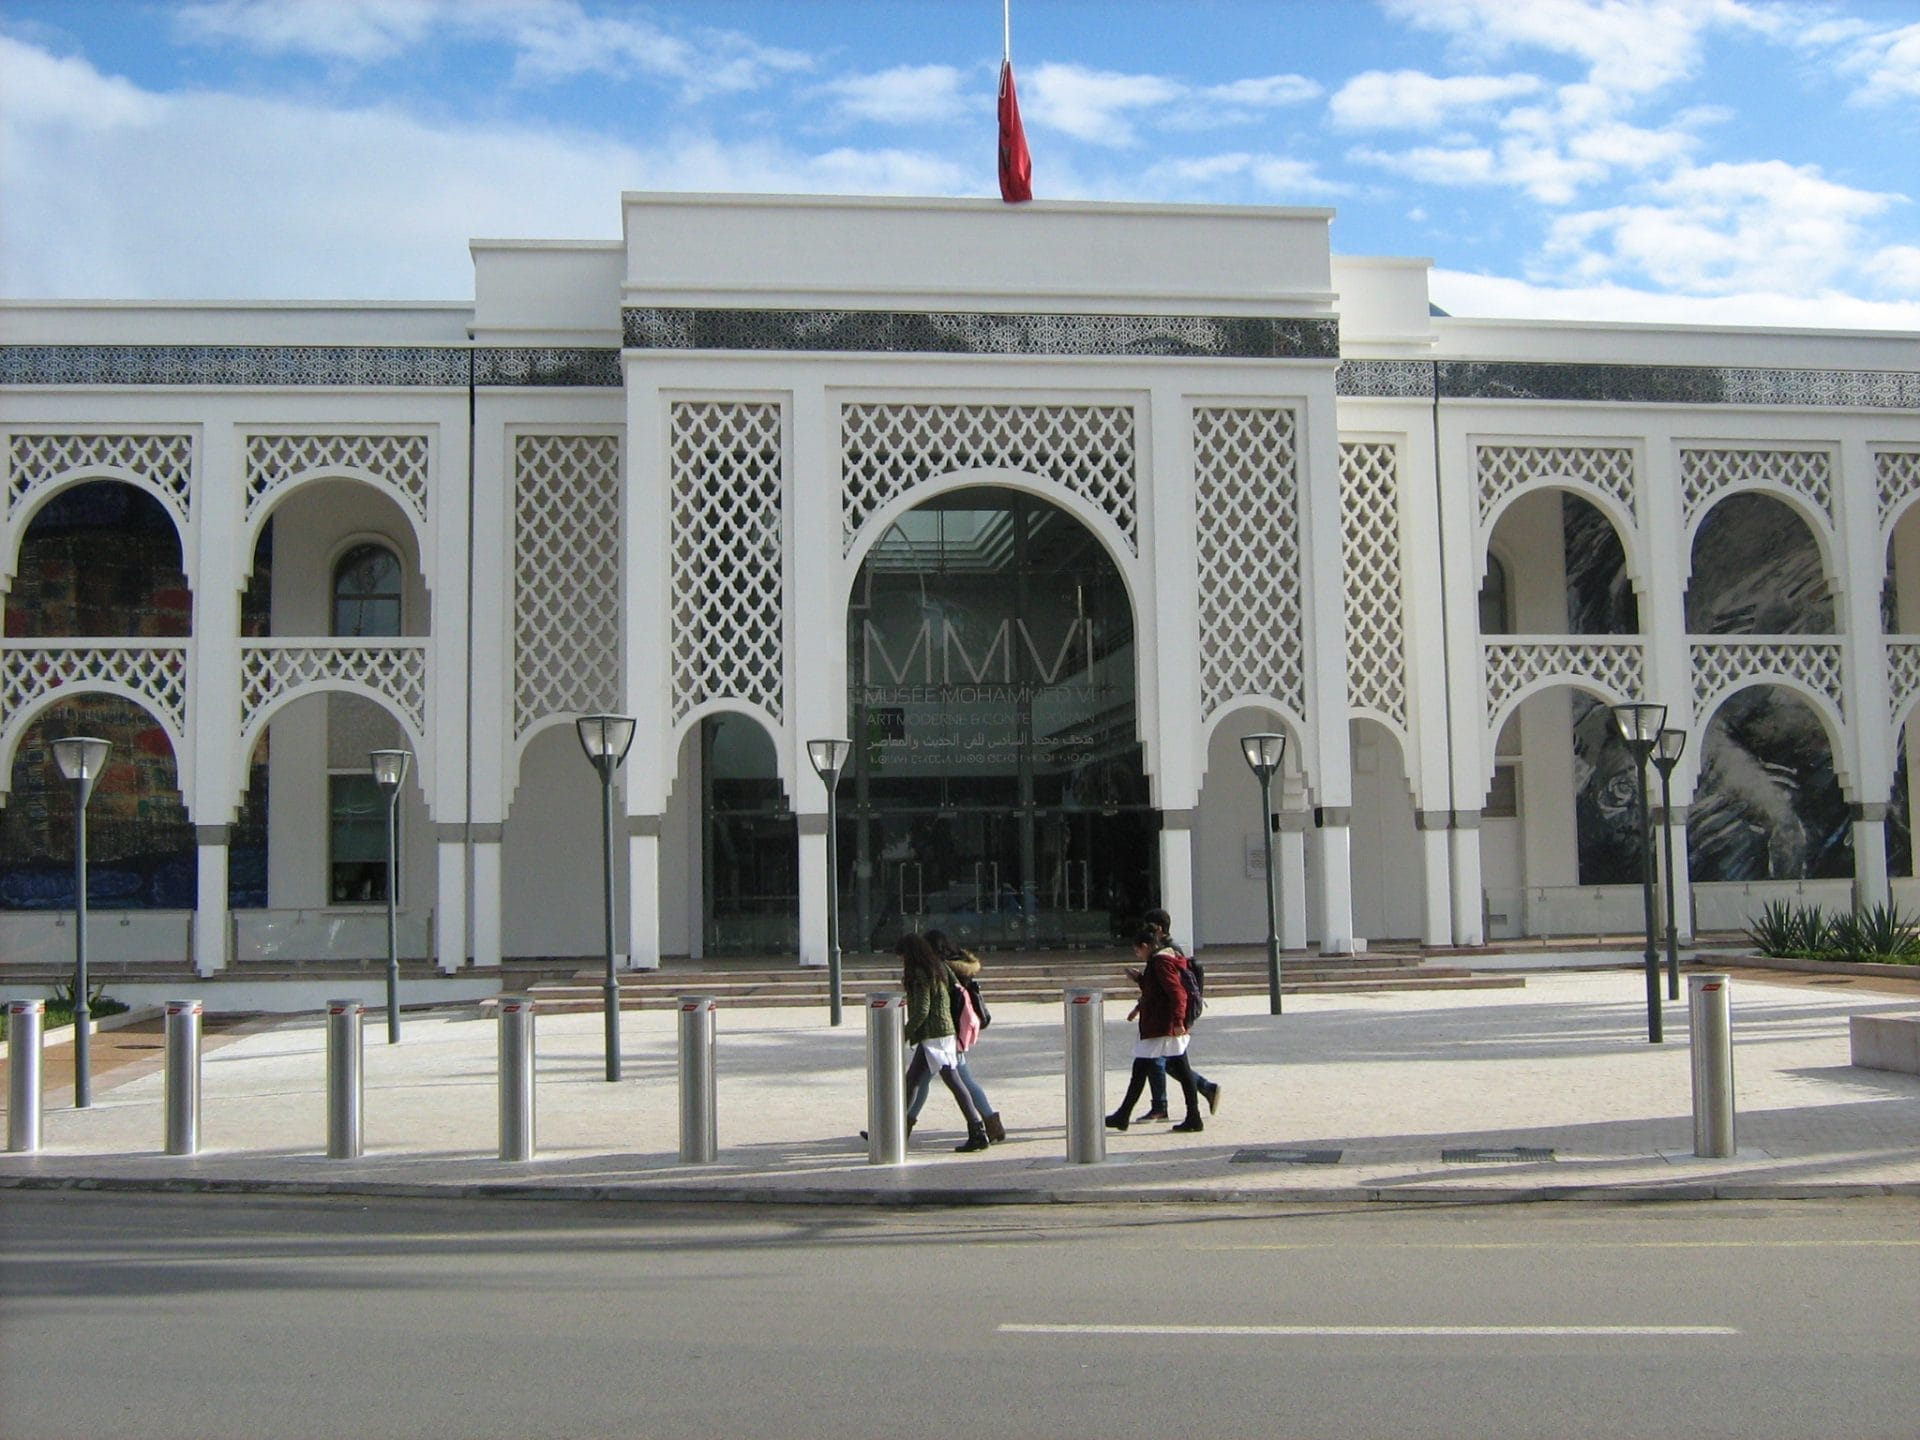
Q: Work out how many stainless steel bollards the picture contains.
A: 8